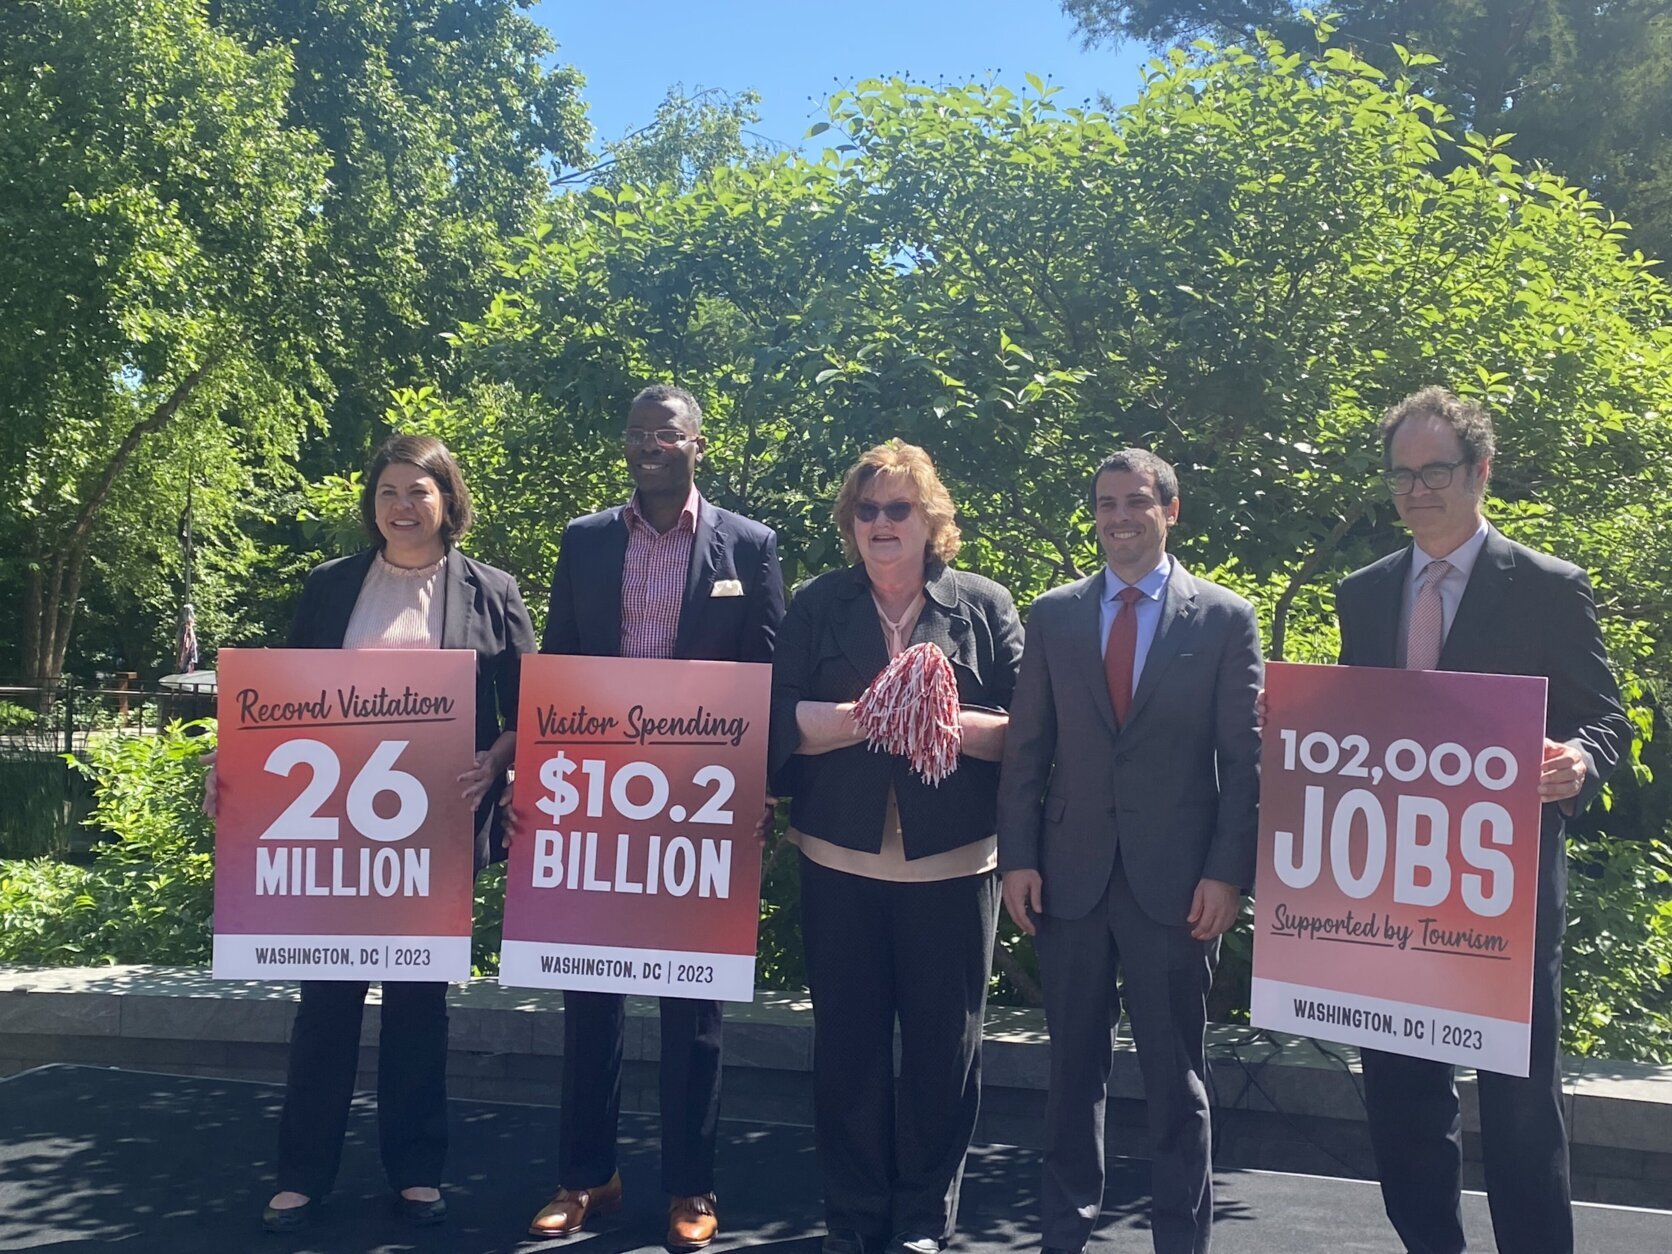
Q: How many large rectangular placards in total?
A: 3